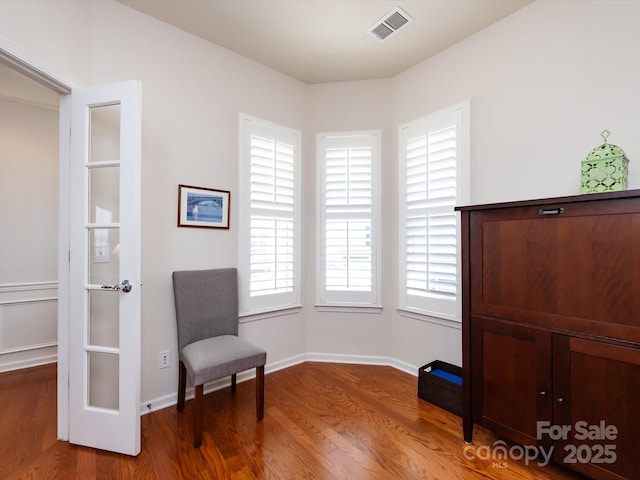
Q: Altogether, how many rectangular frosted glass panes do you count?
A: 5